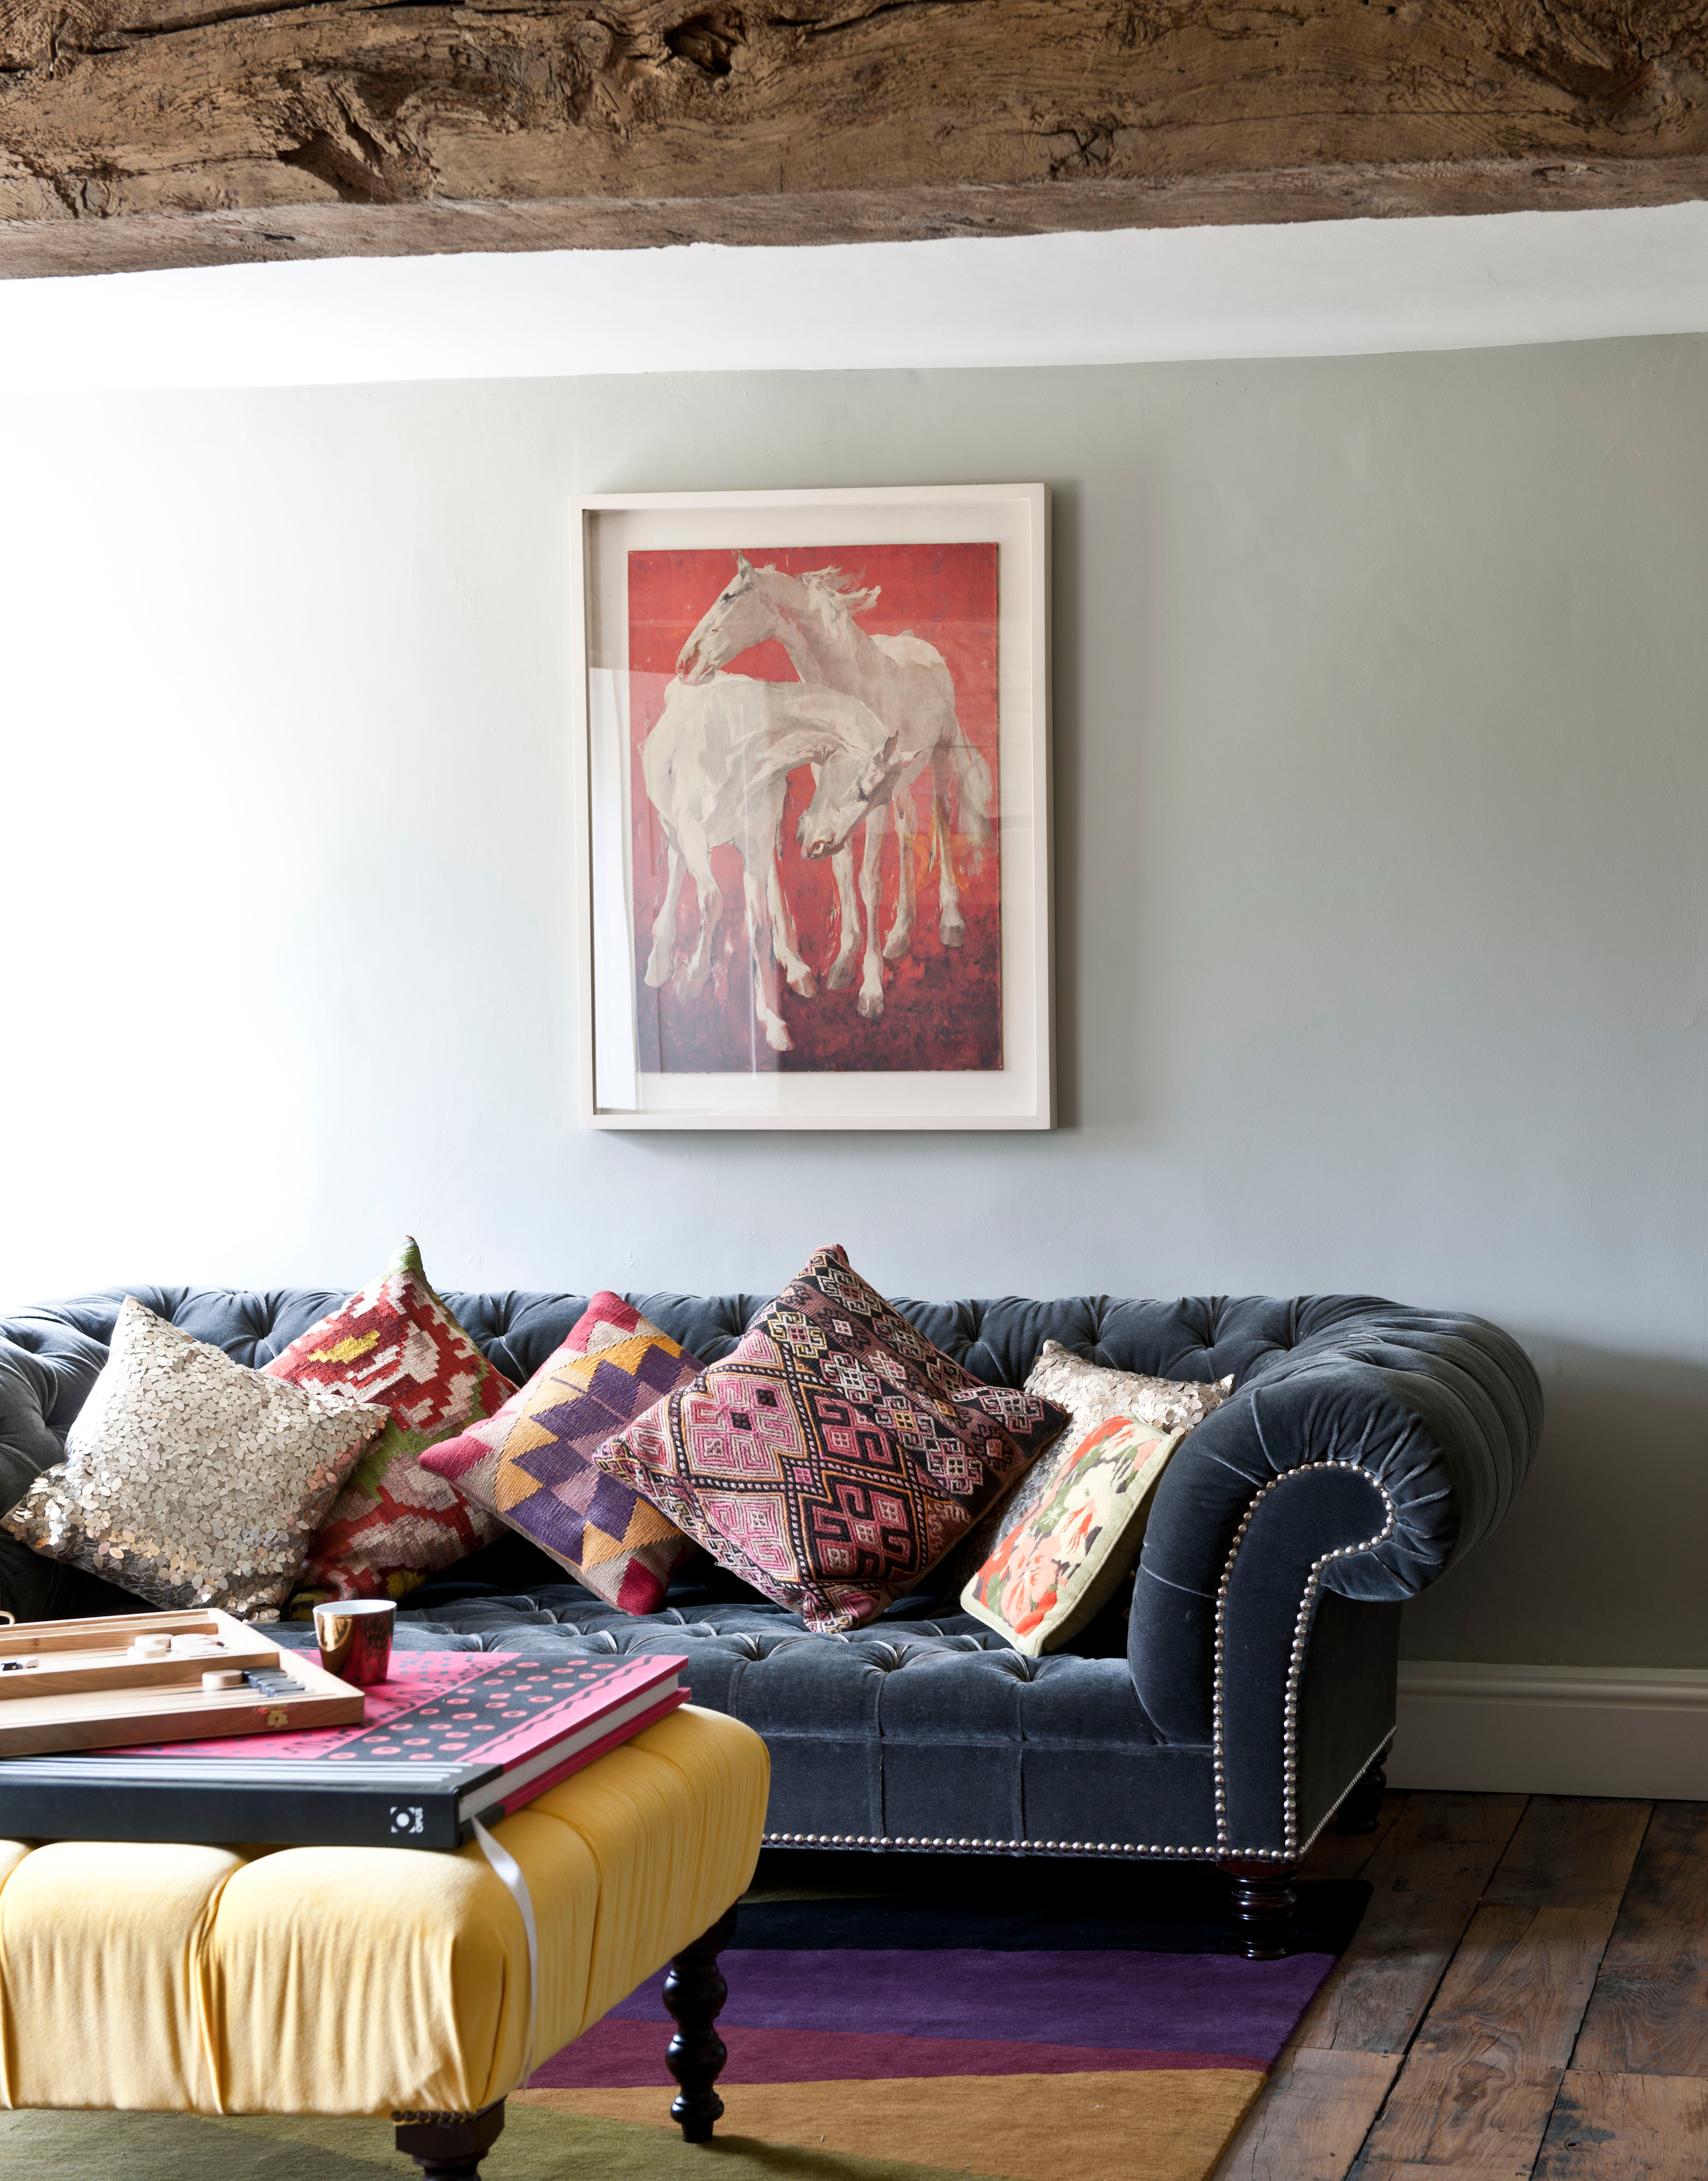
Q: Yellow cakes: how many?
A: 0